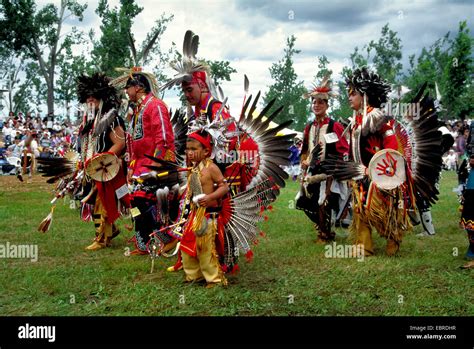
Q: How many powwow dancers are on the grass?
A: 6